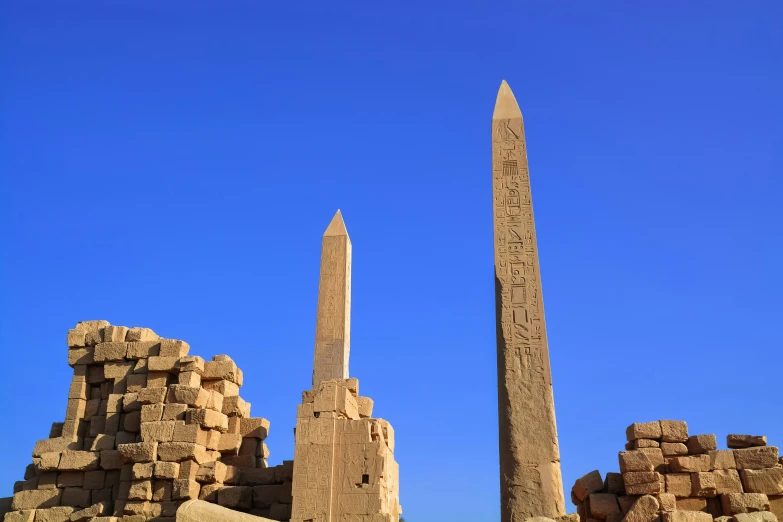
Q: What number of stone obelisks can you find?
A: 2